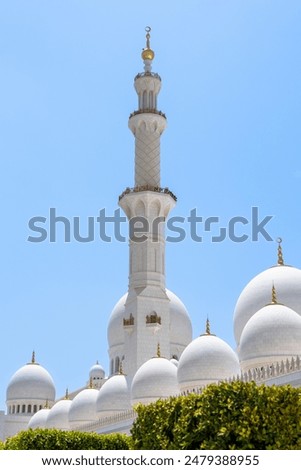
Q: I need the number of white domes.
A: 11